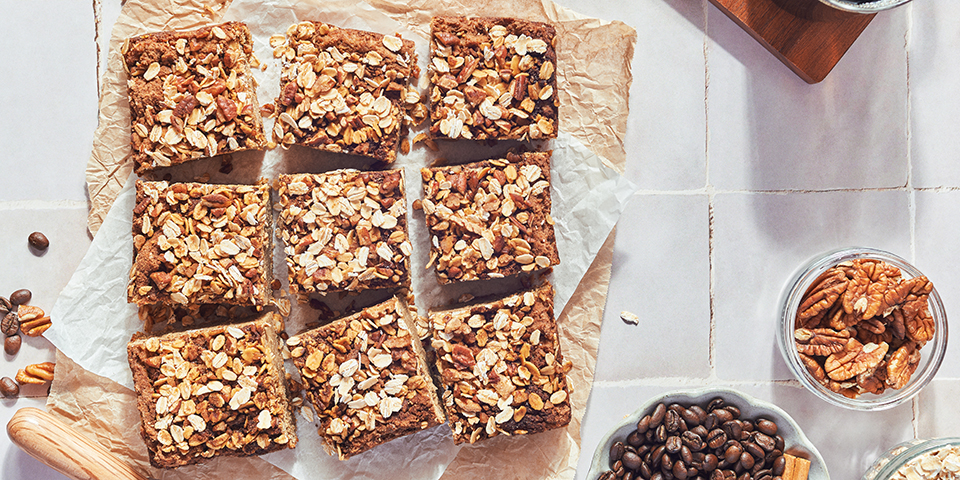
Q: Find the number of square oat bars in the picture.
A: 9